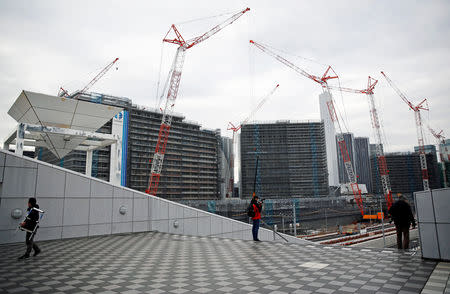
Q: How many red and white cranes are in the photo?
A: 7